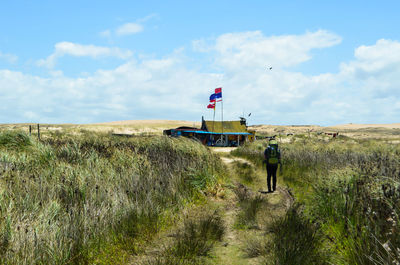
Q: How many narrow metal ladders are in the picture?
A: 0